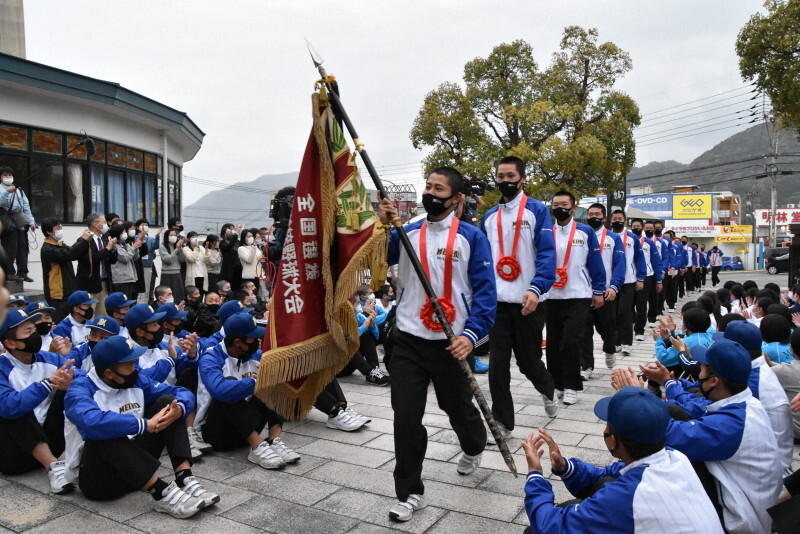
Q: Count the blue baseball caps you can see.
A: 15